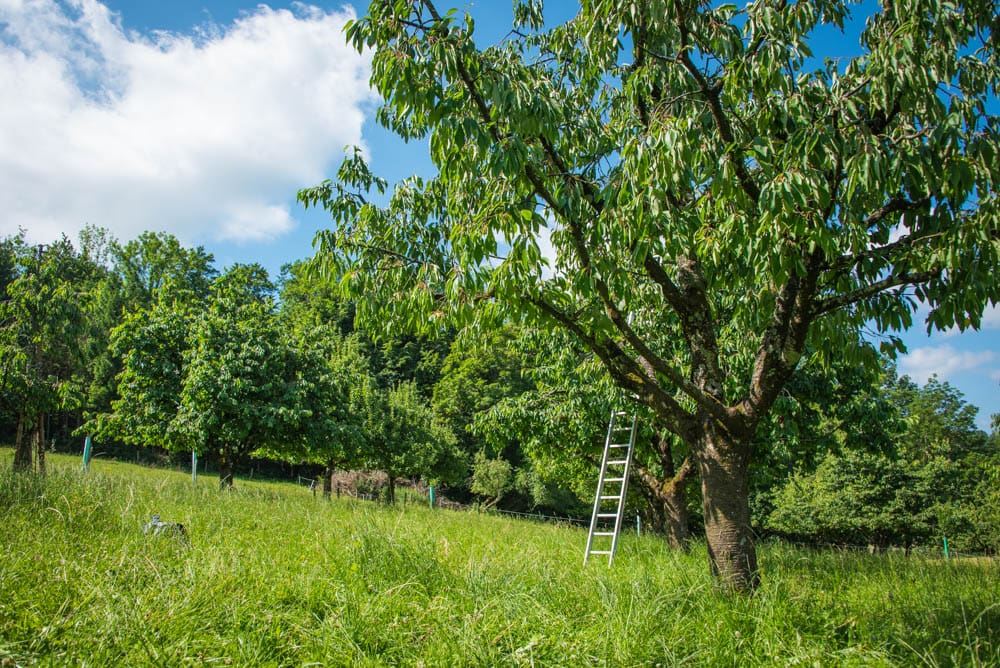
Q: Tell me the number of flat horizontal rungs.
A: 9